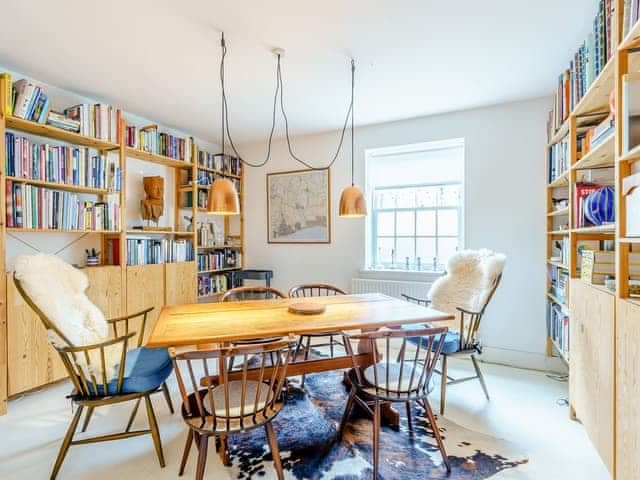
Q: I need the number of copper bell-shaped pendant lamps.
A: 2